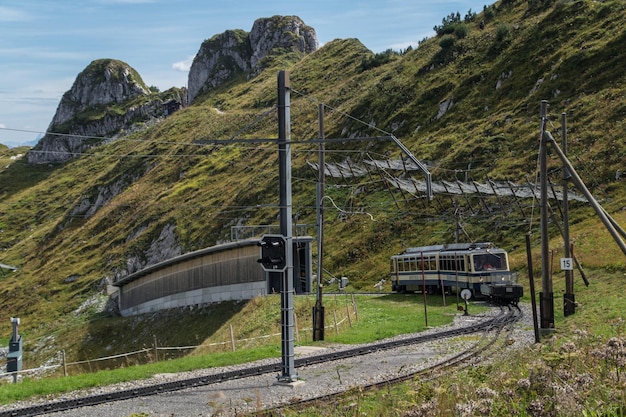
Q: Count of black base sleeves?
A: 3